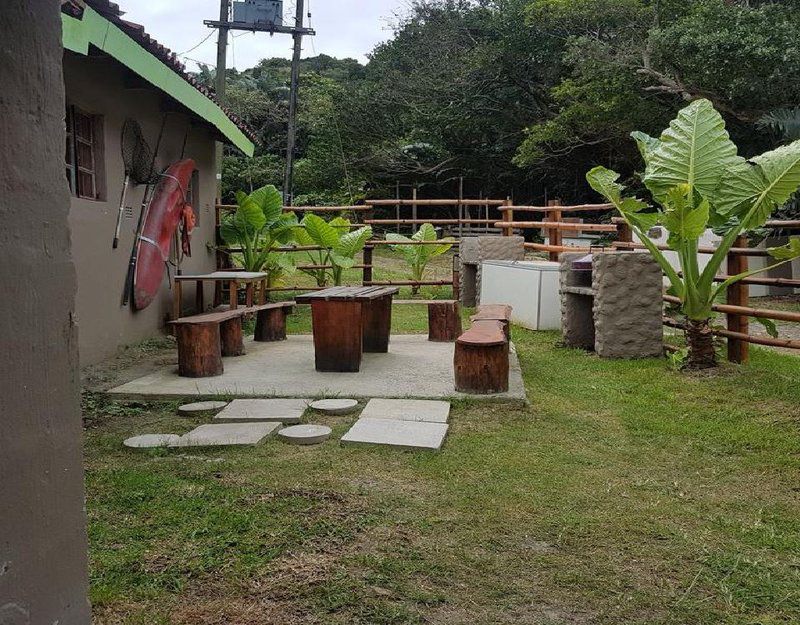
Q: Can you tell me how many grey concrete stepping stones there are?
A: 8